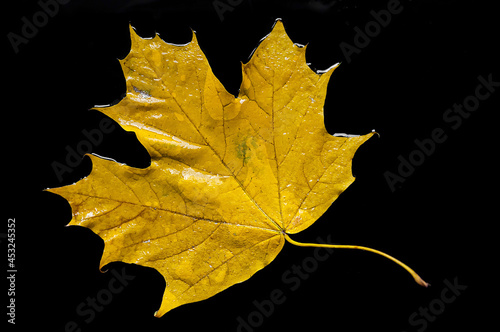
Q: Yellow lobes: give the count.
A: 5